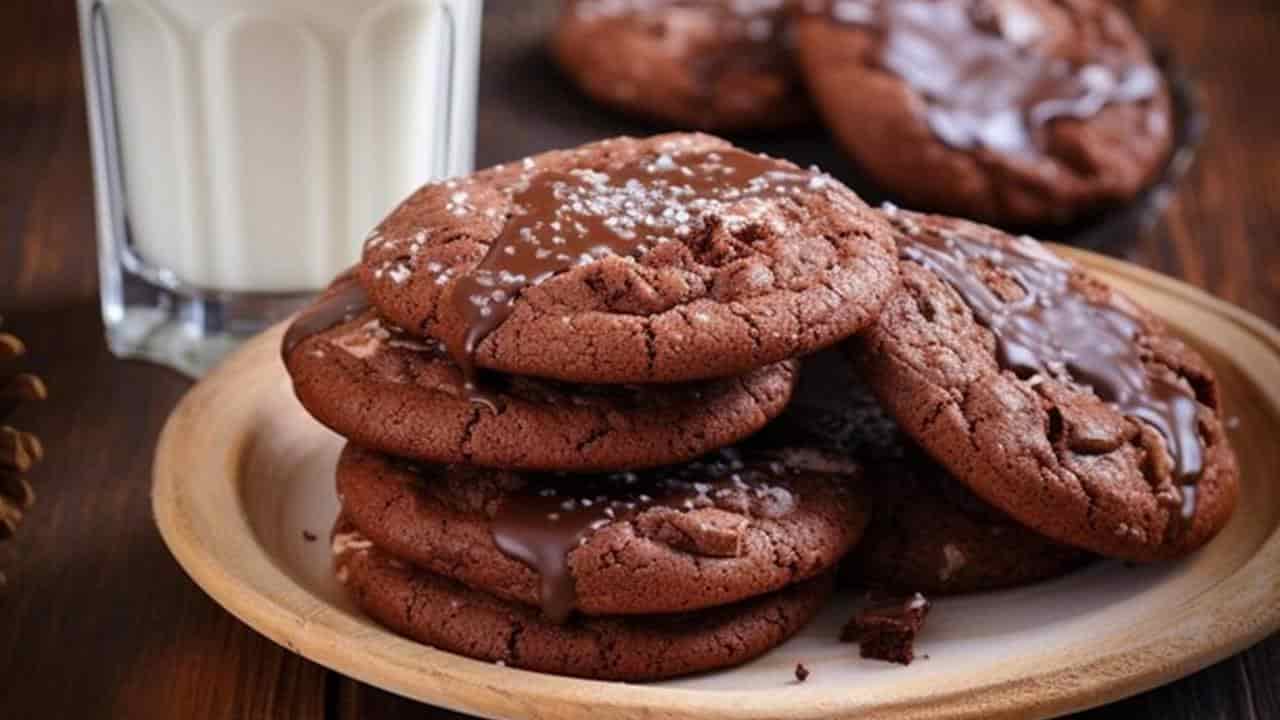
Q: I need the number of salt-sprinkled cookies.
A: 2